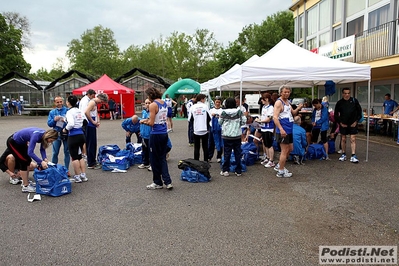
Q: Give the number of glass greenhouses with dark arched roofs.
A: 3